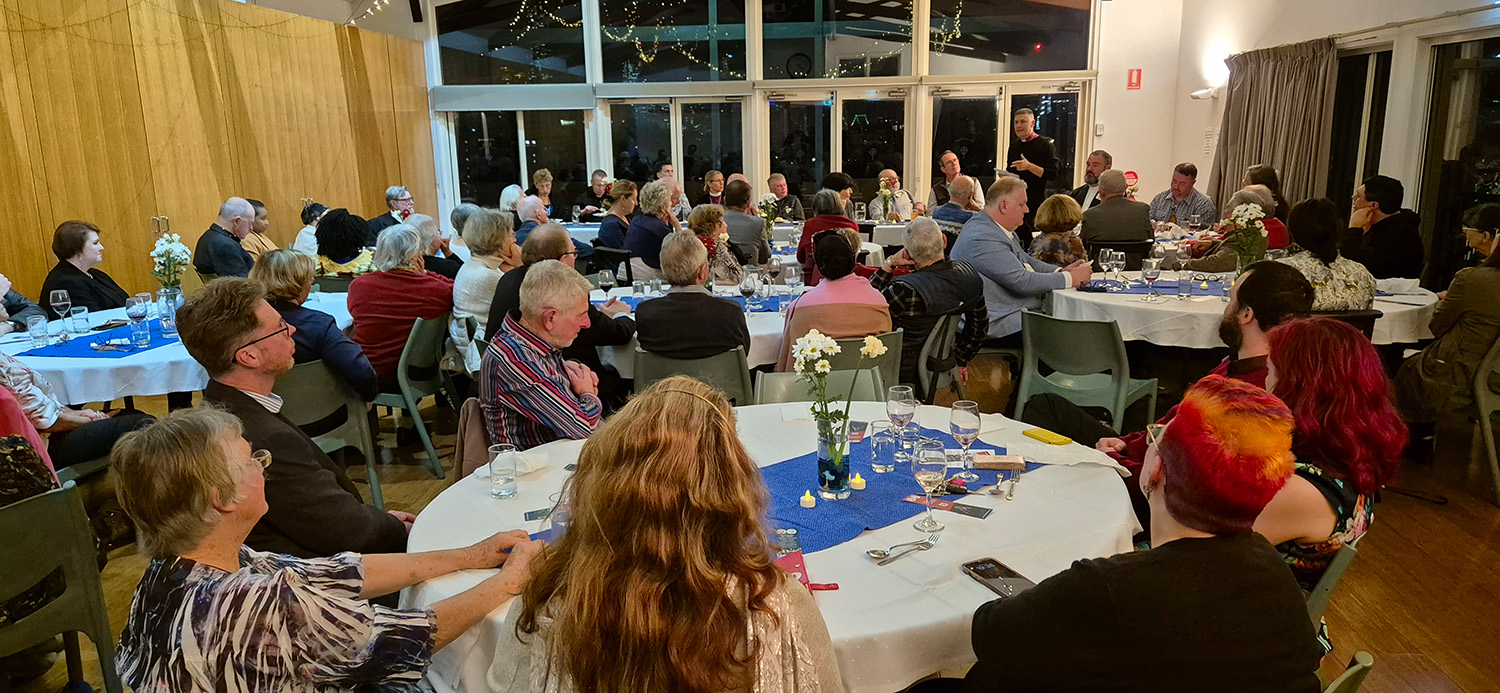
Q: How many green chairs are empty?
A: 2